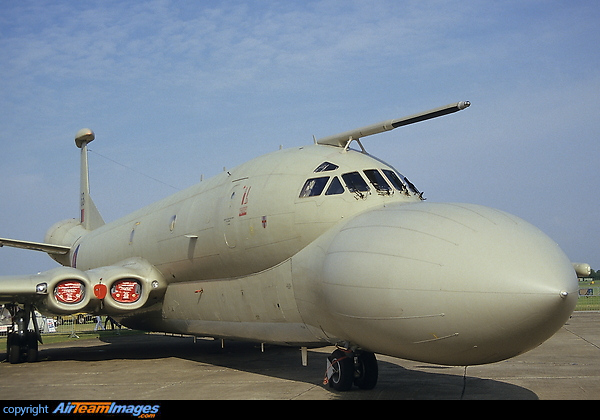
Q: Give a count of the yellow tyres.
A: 0